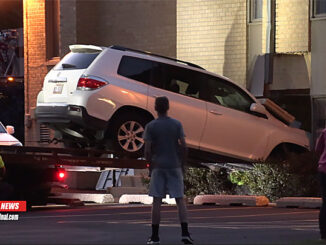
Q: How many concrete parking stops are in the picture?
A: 4